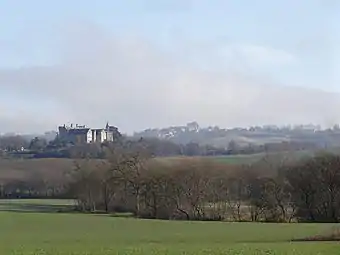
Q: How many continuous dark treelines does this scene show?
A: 2